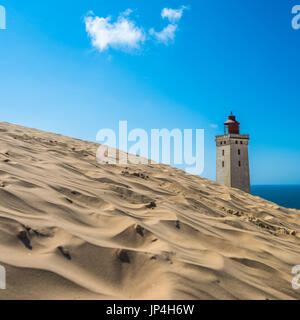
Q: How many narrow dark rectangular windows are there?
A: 4